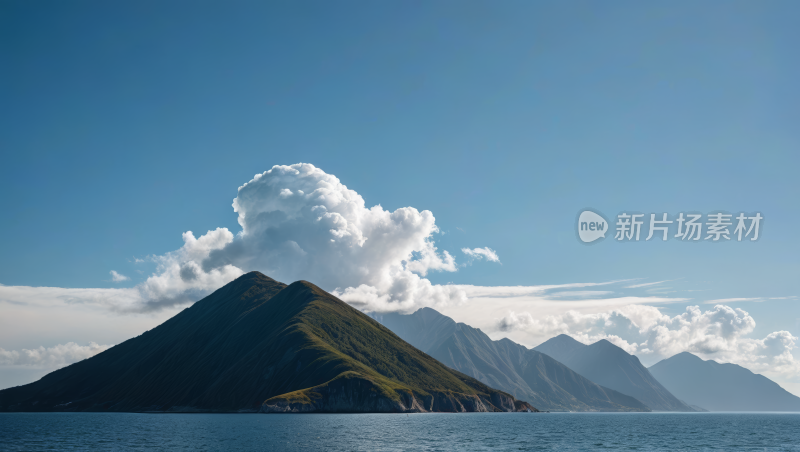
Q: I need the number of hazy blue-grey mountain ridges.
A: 3